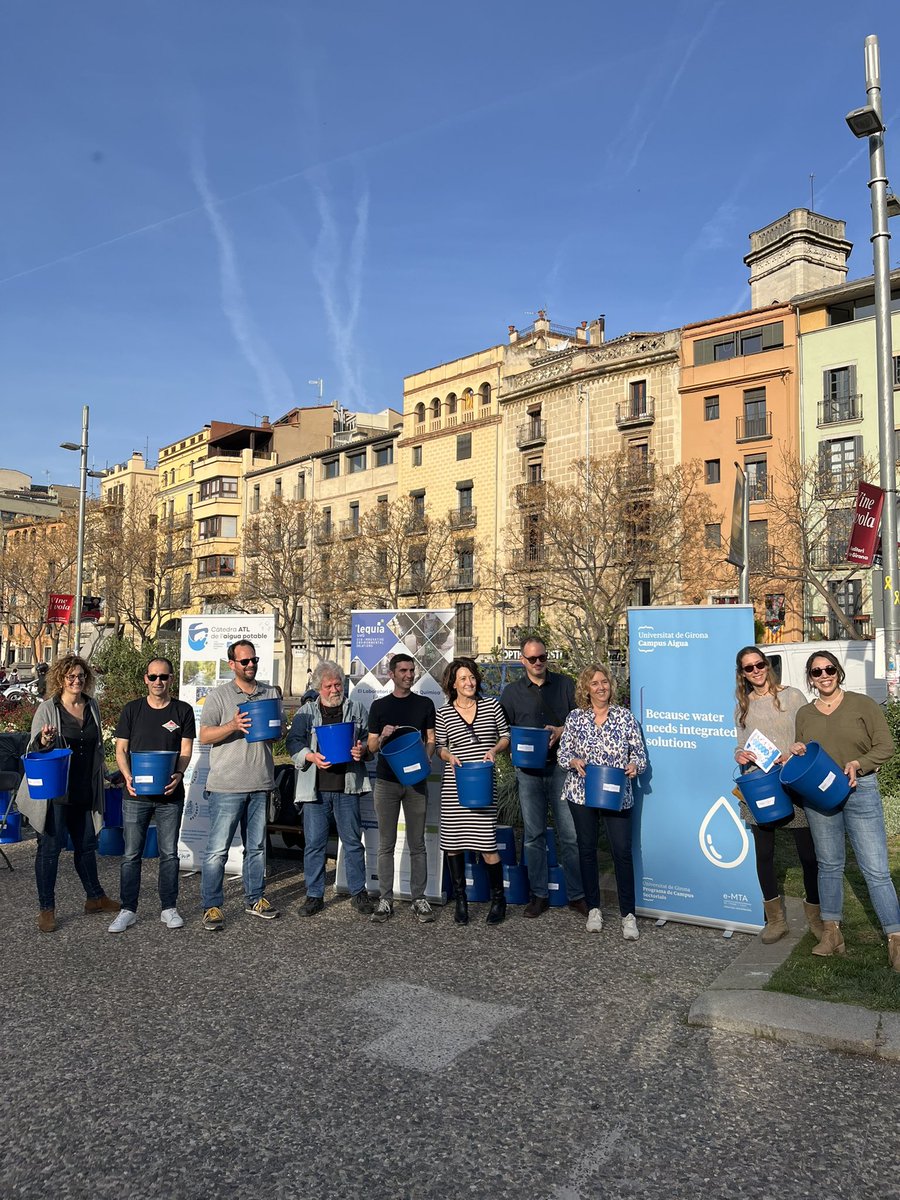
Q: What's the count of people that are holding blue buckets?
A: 10